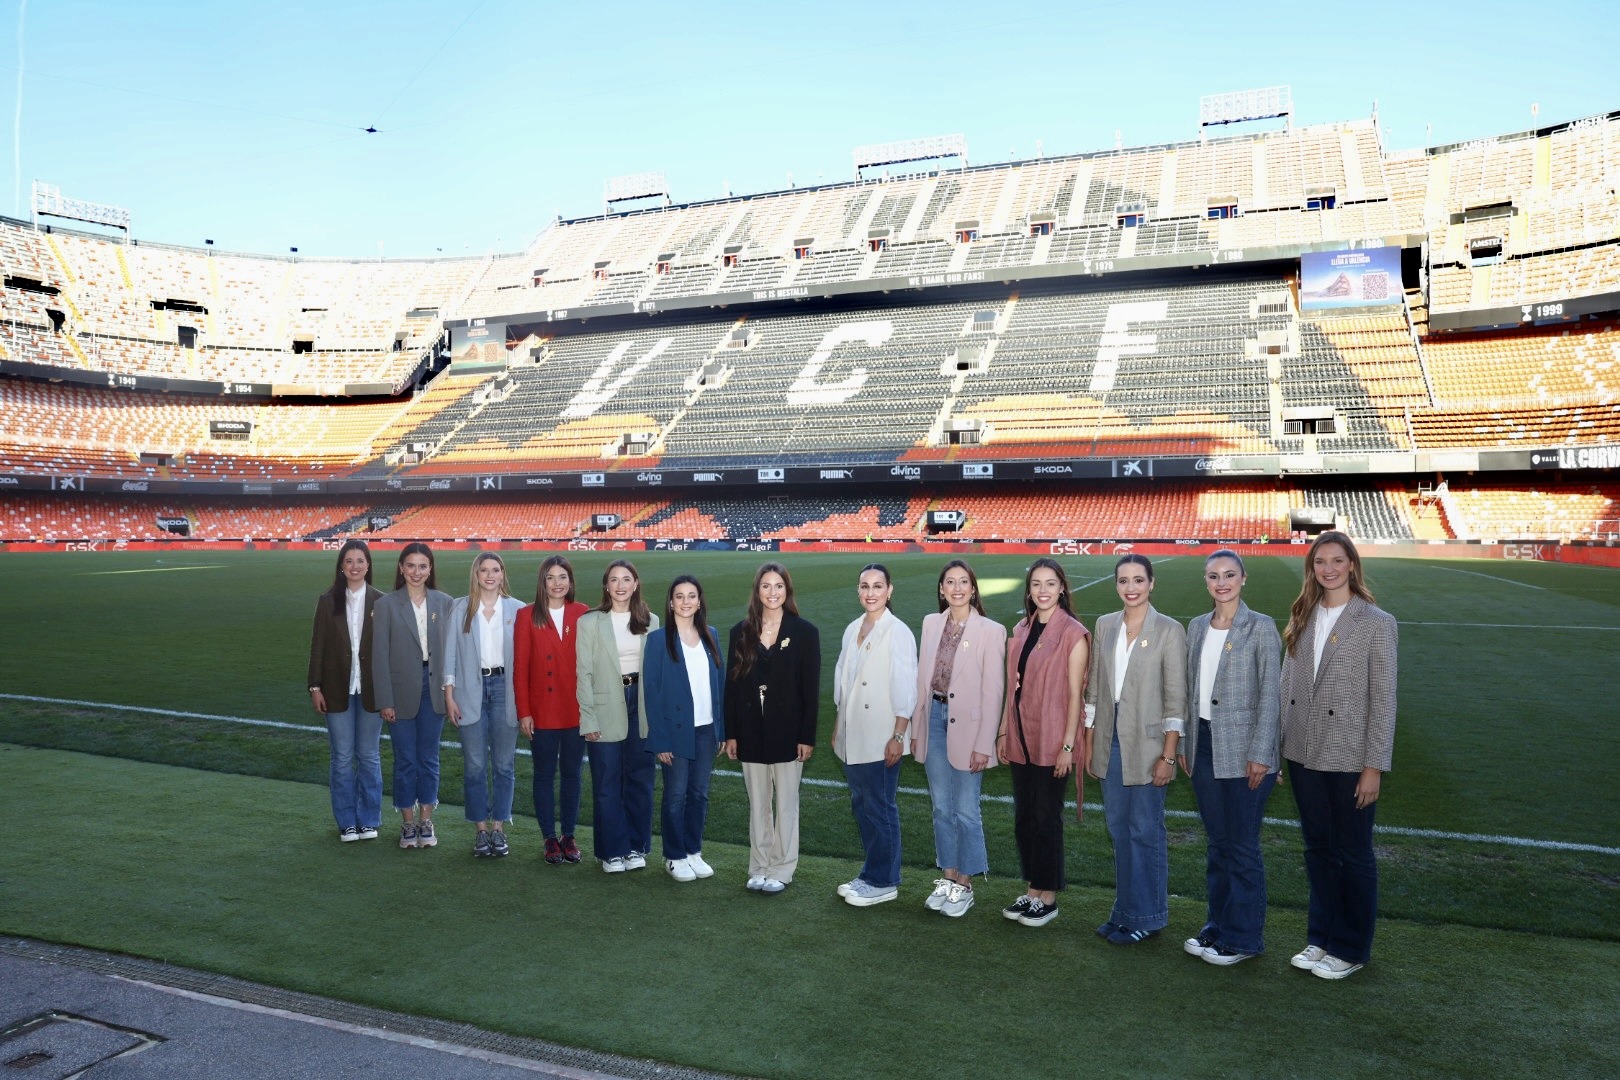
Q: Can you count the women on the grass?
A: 13